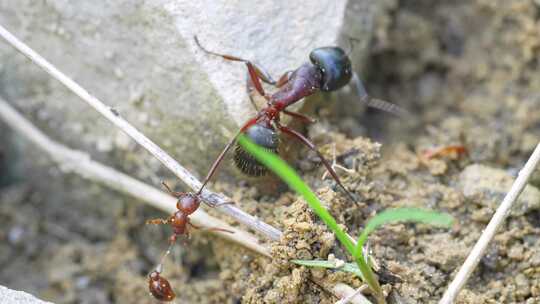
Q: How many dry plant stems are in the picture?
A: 3